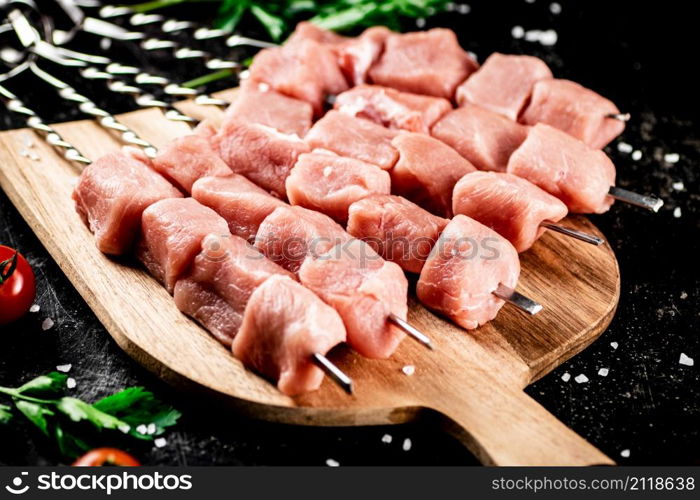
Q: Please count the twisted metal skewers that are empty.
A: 0